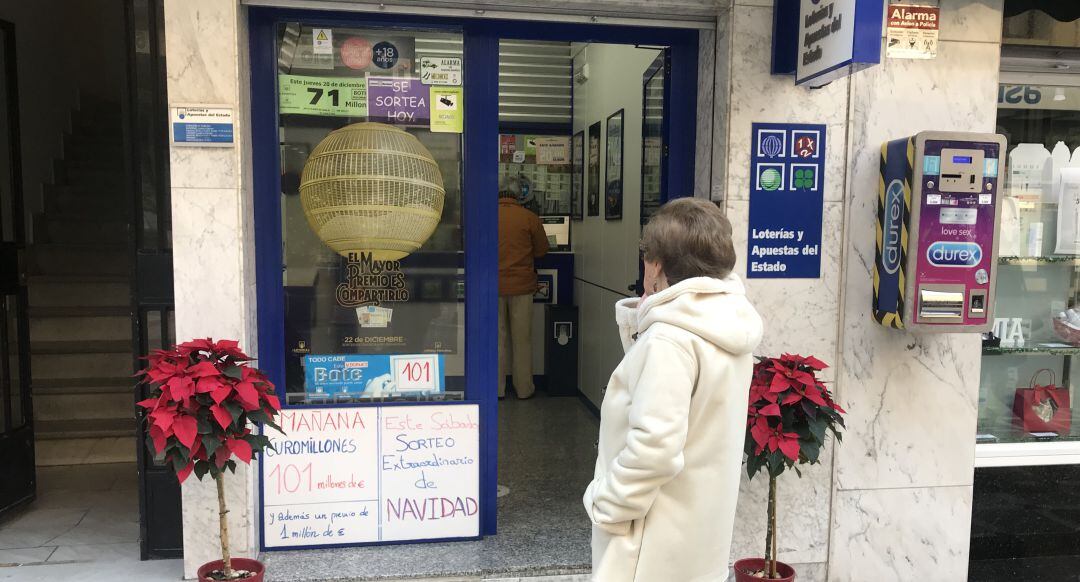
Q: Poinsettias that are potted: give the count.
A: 2